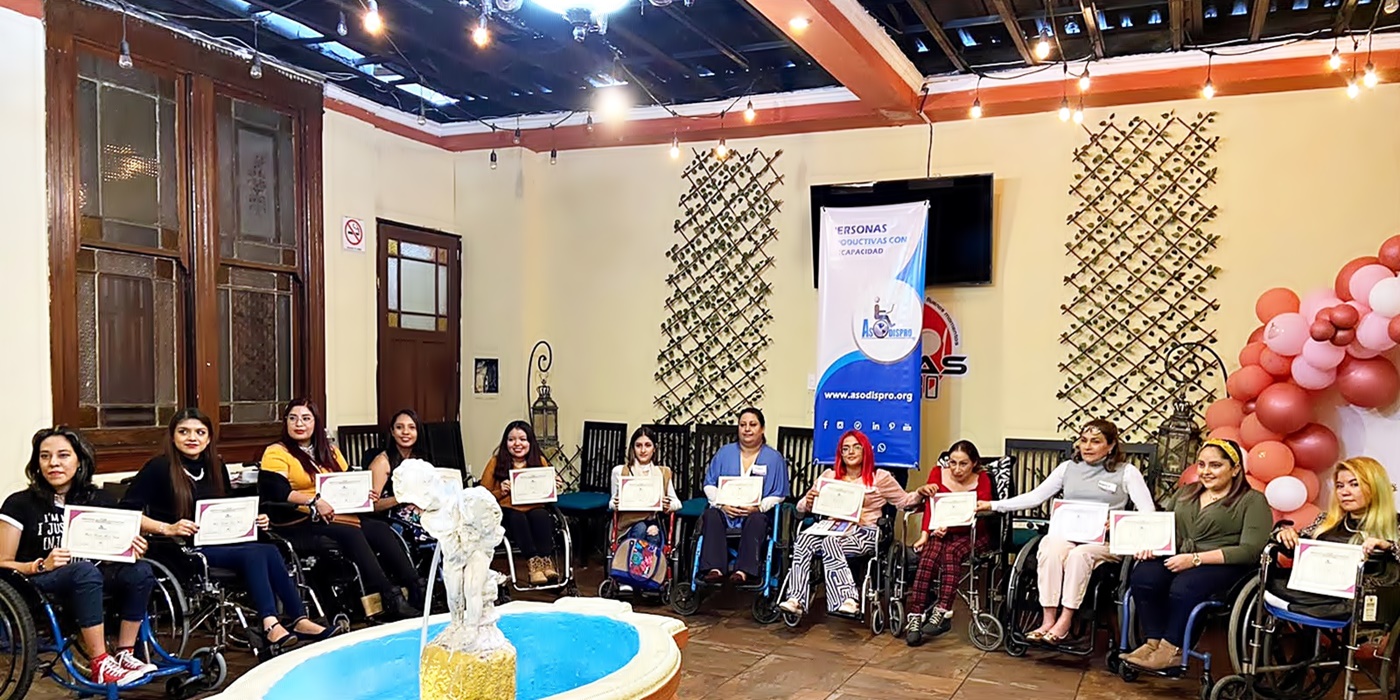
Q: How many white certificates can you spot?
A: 12